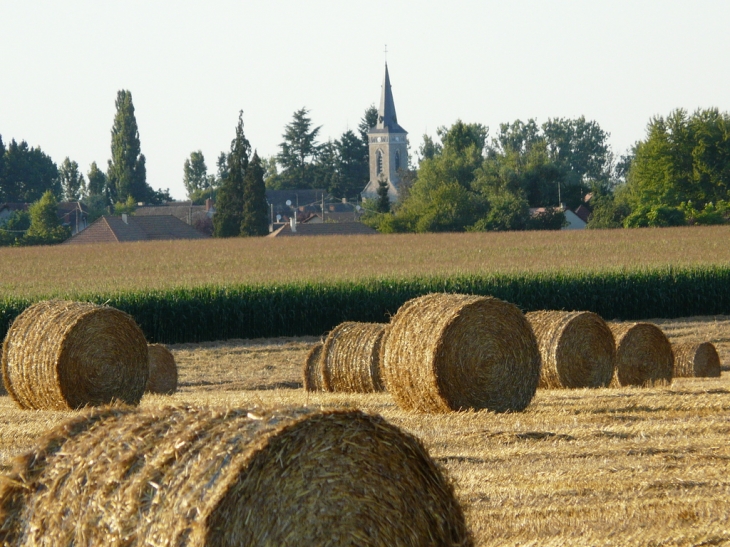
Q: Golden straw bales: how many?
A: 9